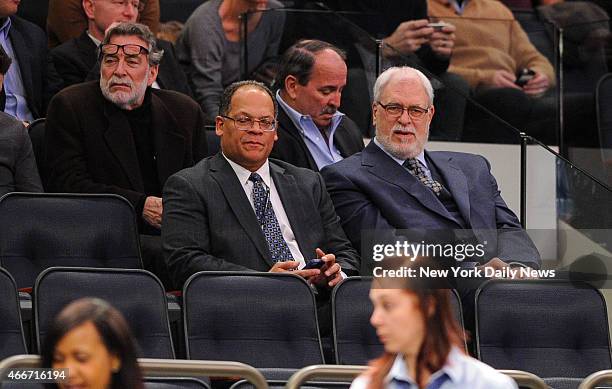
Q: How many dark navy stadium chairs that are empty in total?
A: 6